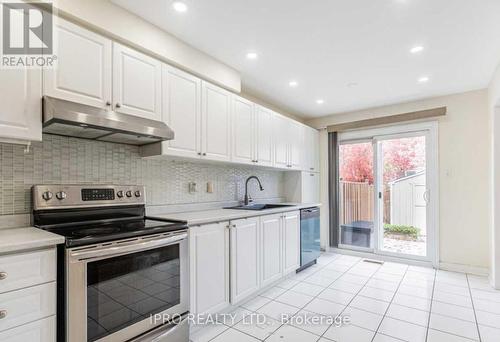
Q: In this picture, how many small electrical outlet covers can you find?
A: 2